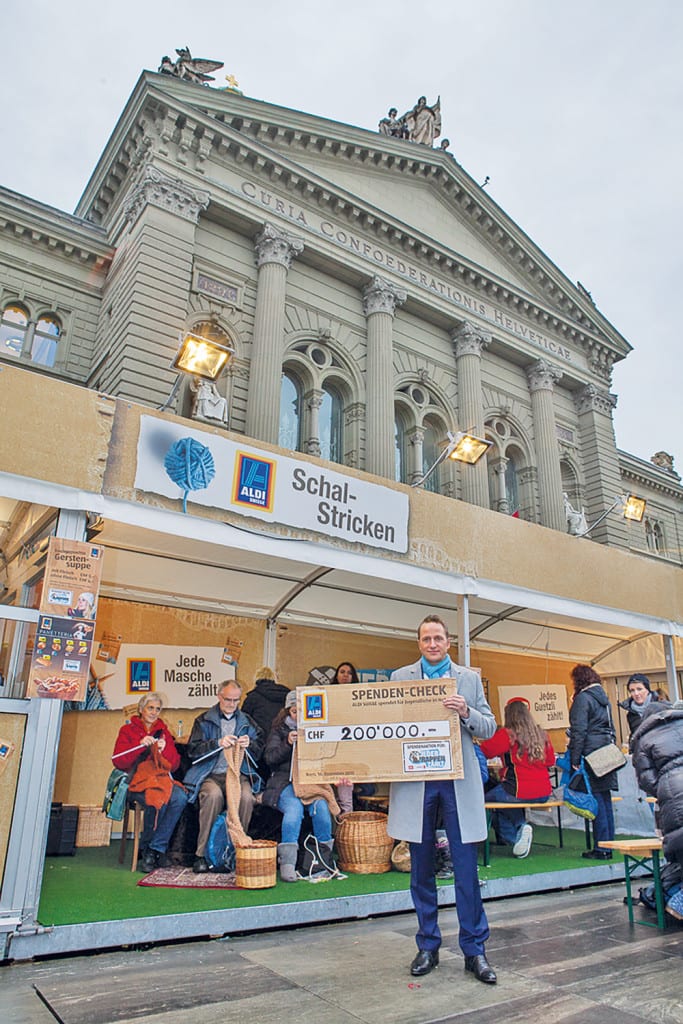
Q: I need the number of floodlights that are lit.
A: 3